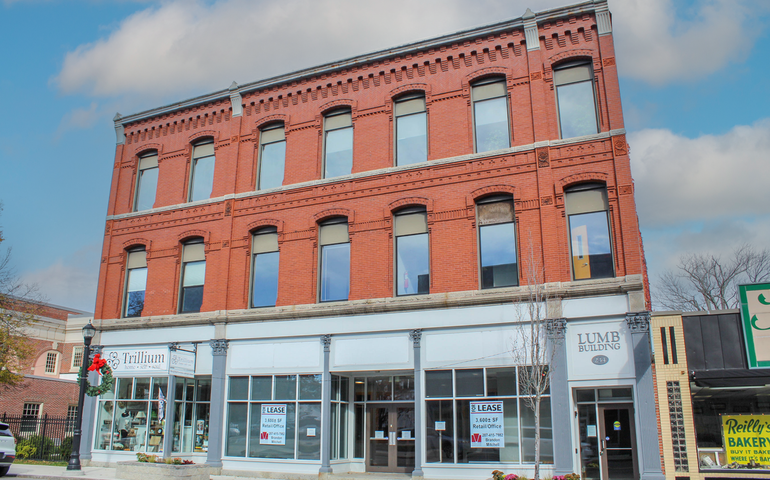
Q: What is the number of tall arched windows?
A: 14